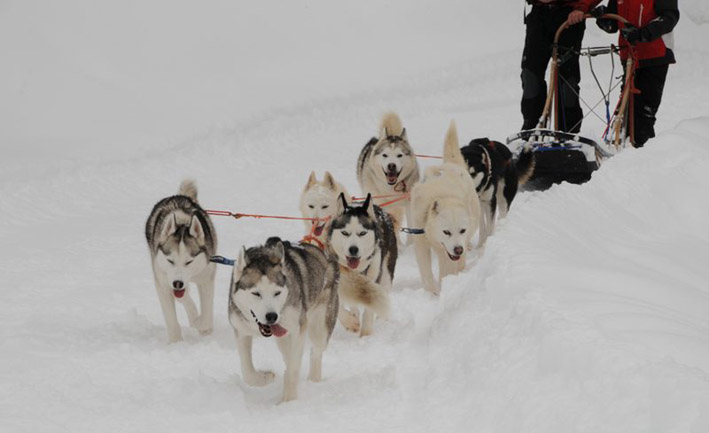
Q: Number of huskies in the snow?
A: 7